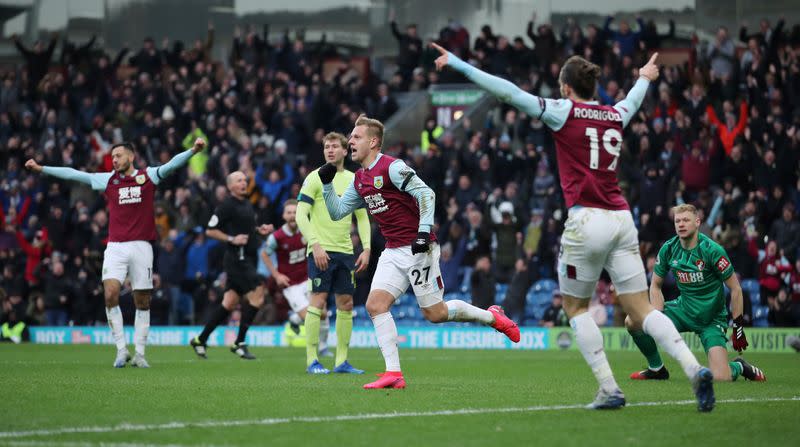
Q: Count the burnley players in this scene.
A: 4